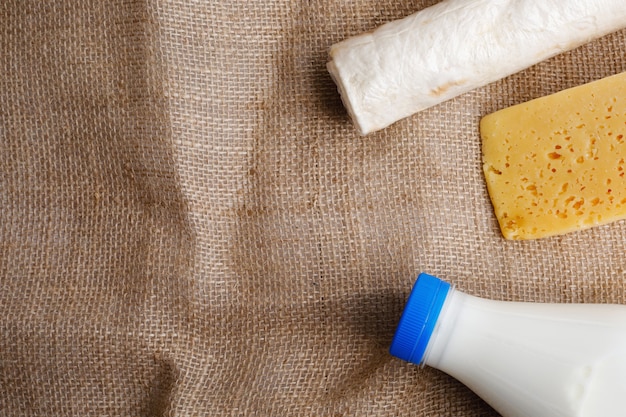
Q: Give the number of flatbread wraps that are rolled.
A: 1